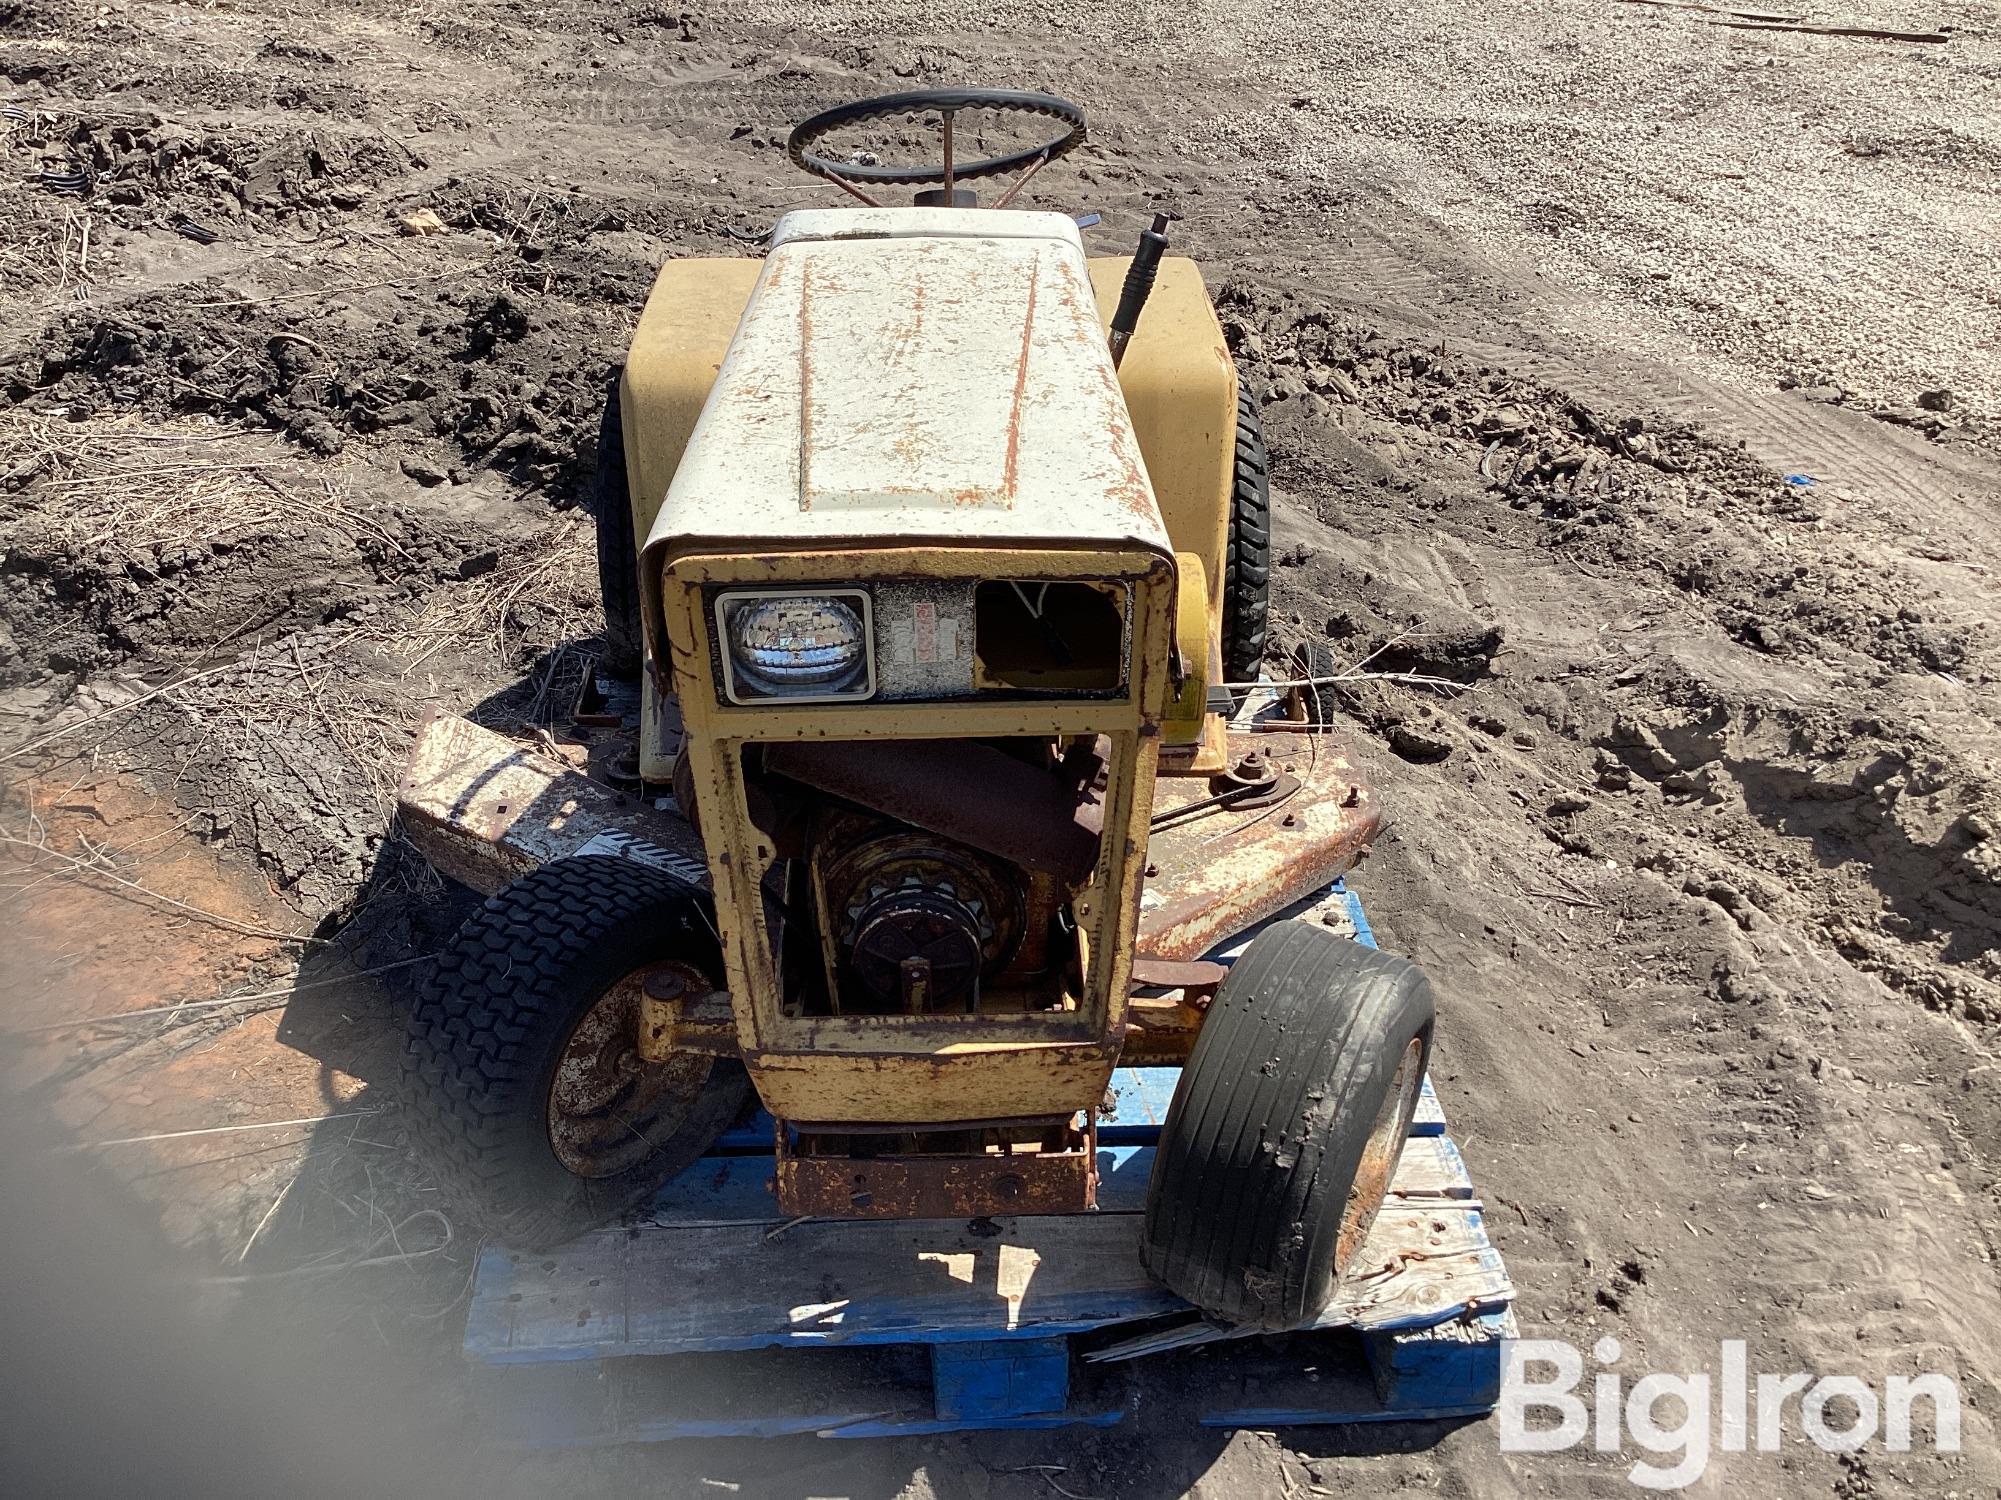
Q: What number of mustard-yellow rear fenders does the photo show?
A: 2